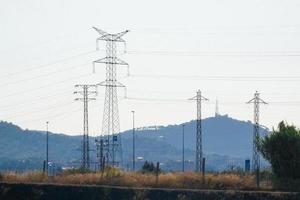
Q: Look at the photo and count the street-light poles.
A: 3